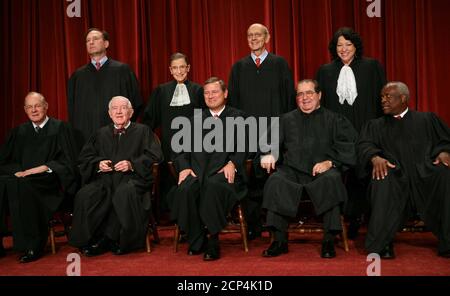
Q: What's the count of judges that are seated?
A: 5